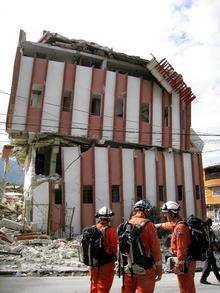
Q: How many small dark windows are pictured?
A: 13